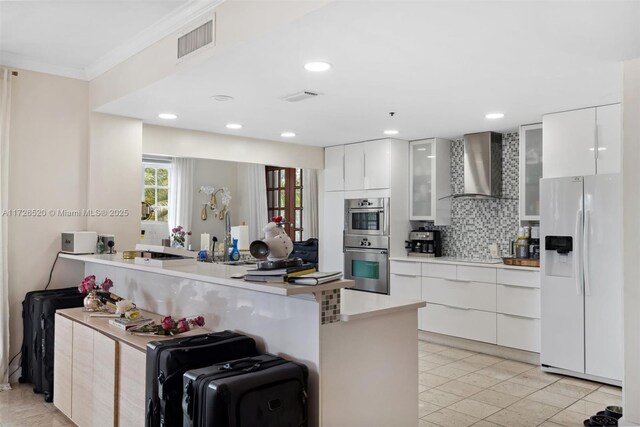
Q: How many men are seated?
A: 0